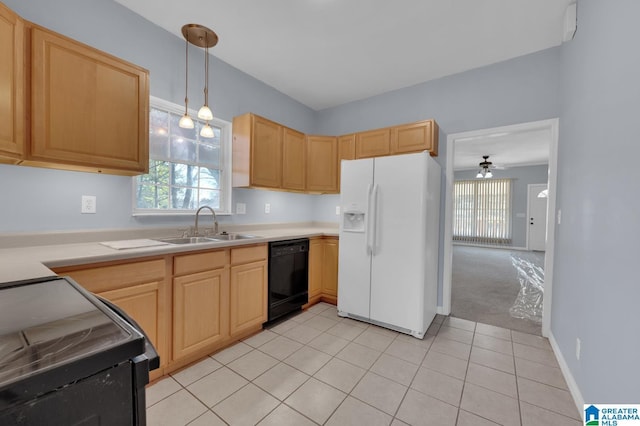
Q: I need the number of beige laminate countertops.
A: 1